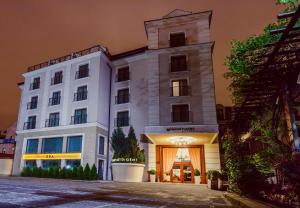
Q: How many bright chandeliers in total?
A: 1